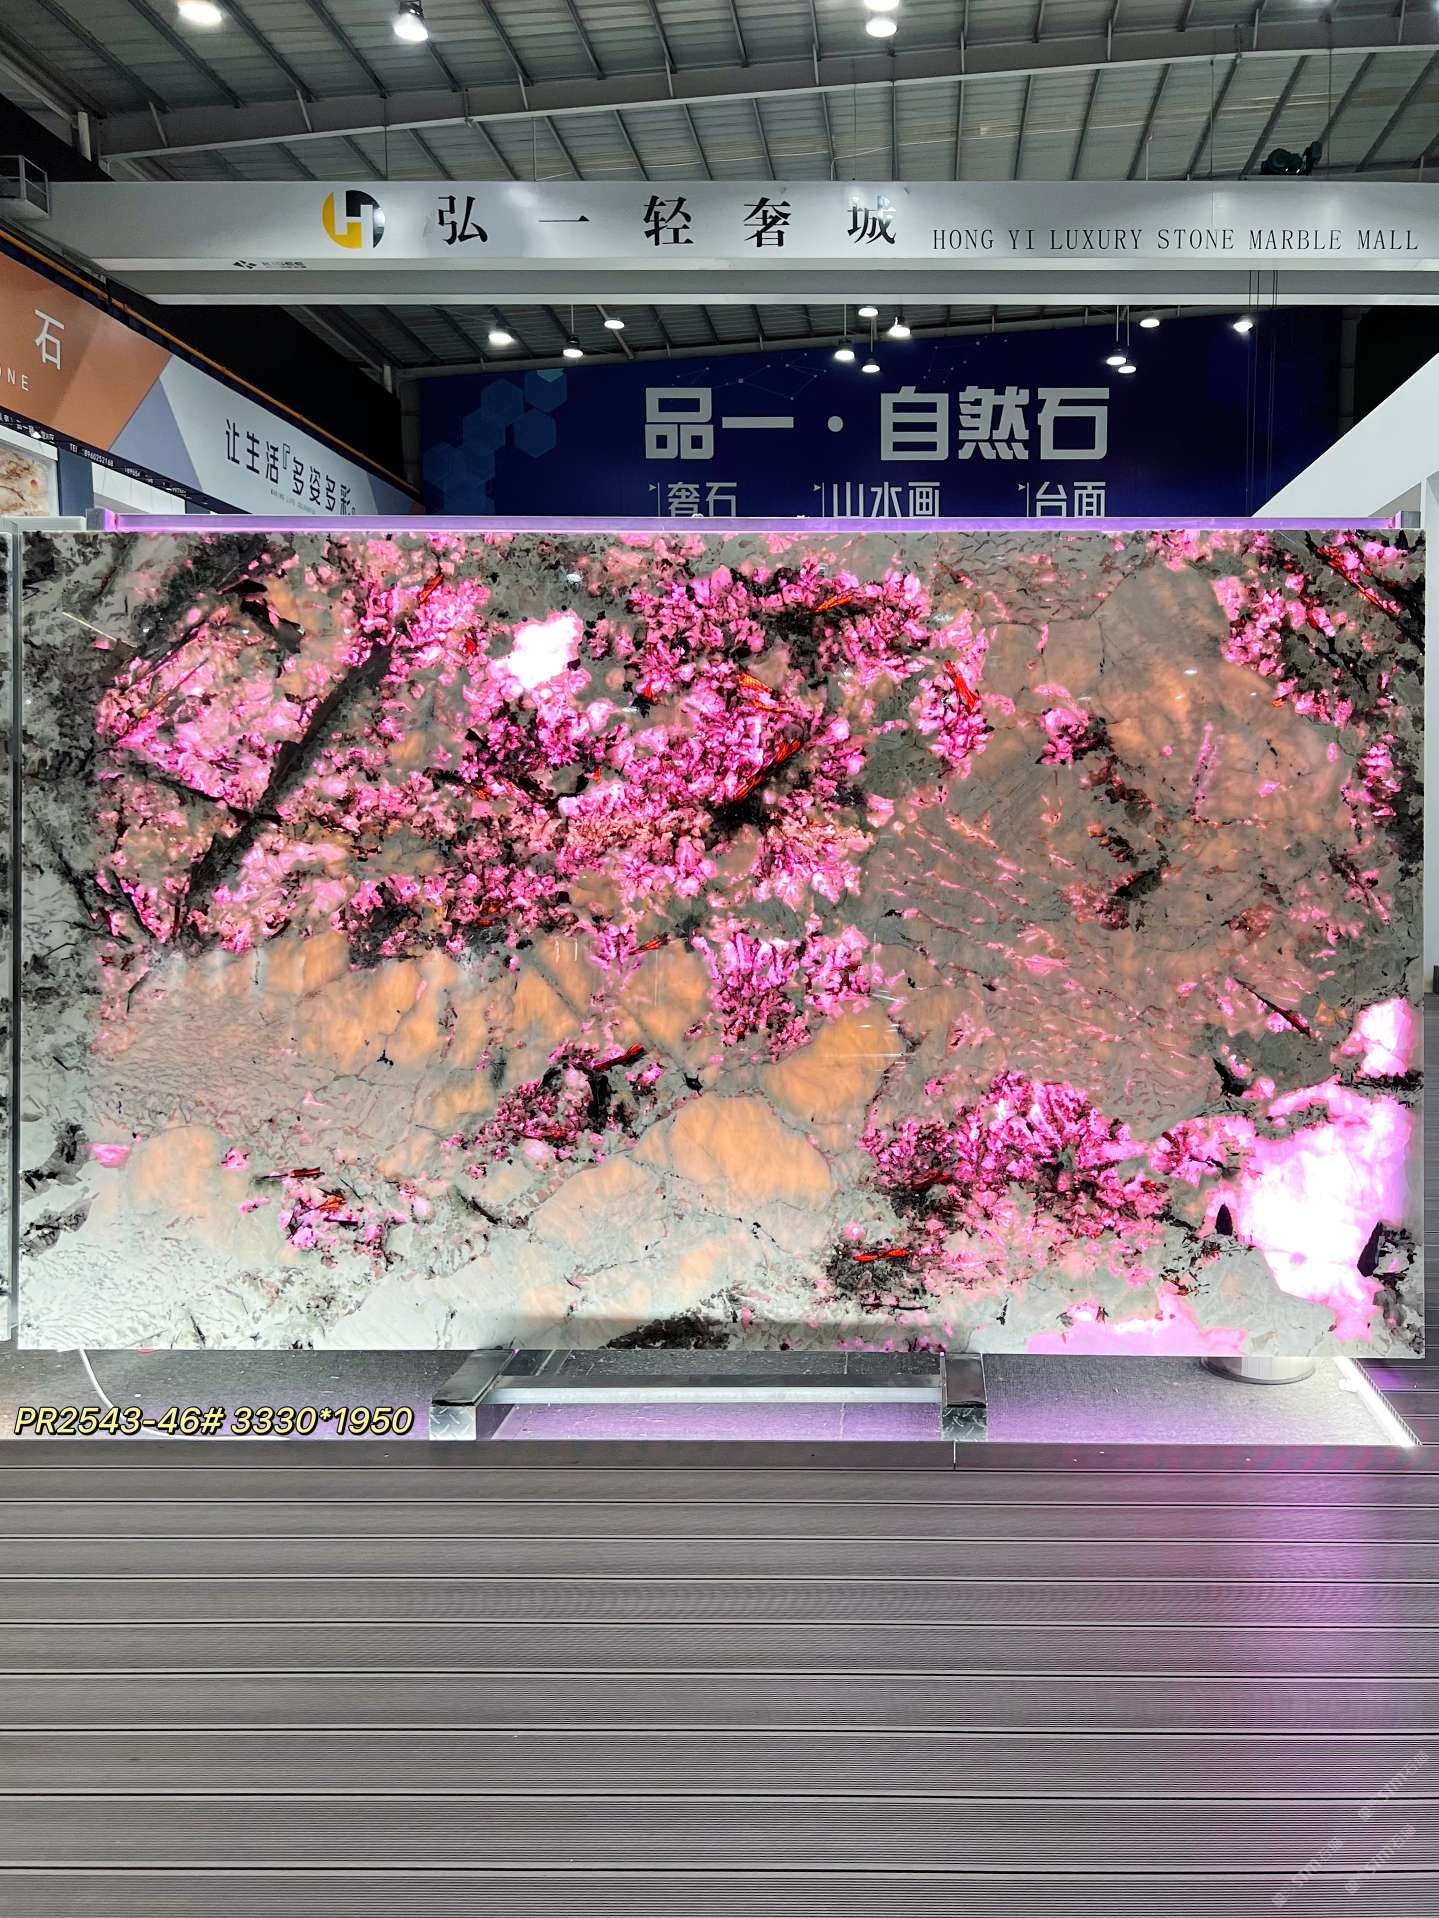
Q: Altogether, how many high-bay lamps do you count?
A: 15